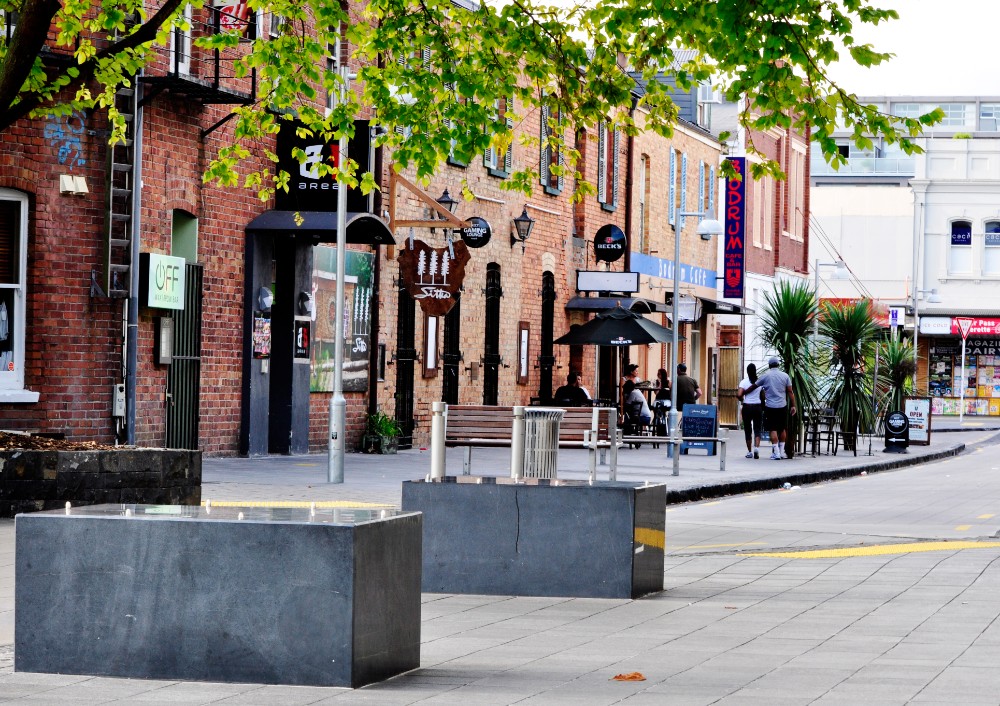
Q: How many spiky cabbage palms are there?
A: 3